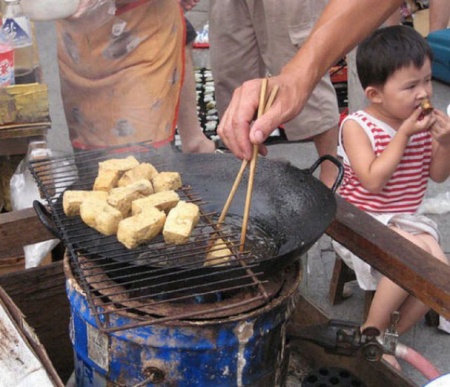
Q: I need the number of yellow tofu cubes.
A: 11